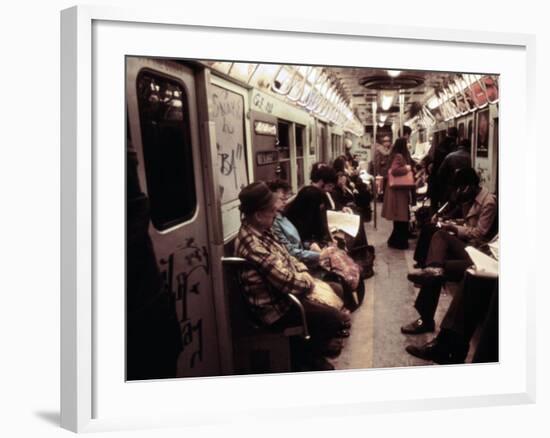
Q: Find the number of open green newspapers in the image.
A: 0